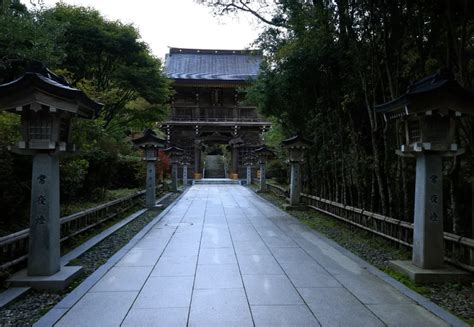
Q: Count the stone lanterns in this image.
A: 8